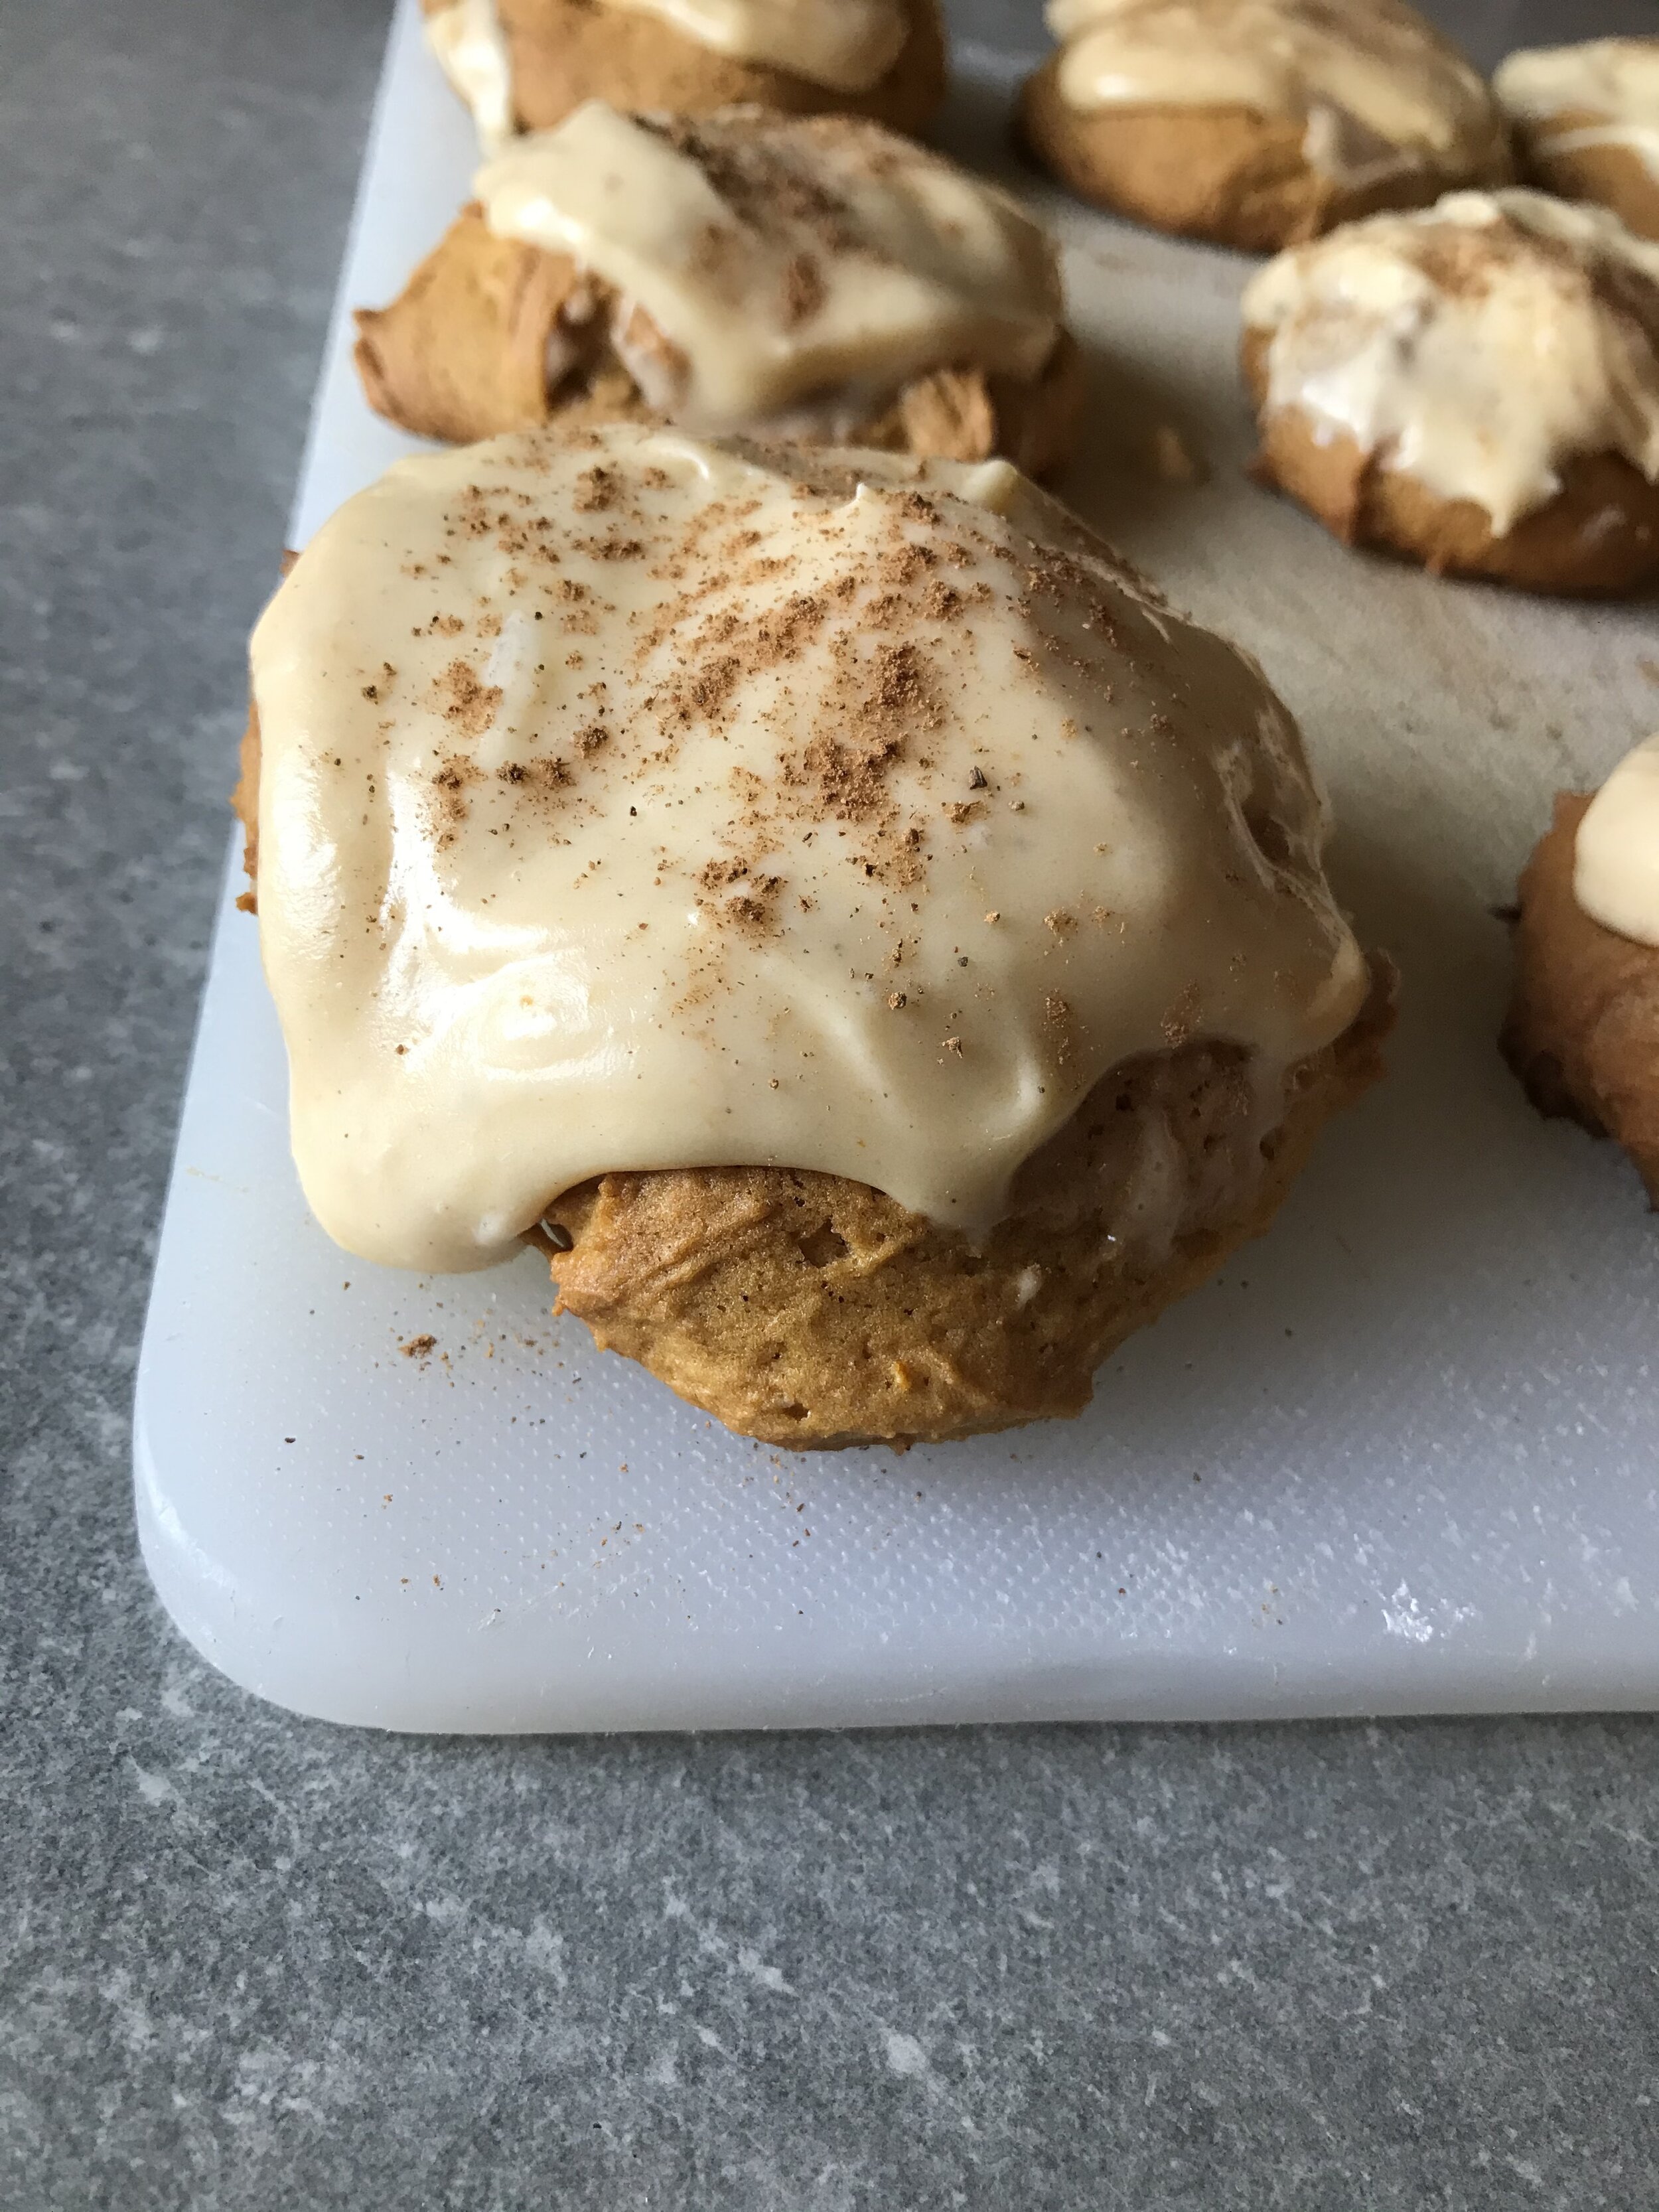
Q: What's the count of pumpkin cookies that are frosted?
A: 7